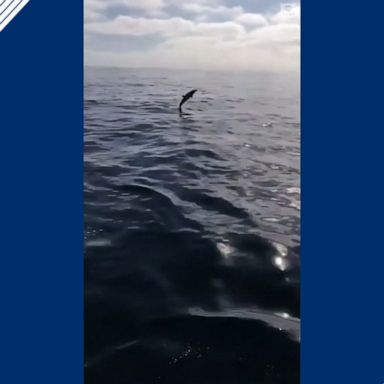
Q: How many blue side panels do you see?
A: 2